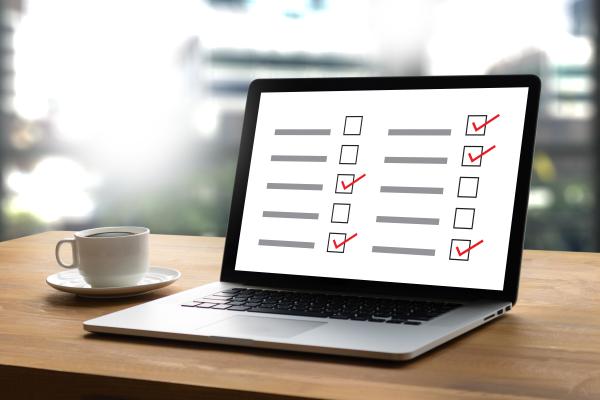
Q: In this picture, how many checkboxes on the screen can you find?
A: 10